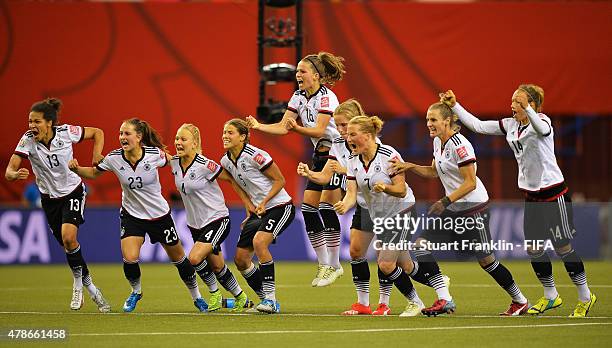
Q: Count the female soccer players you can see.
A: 9